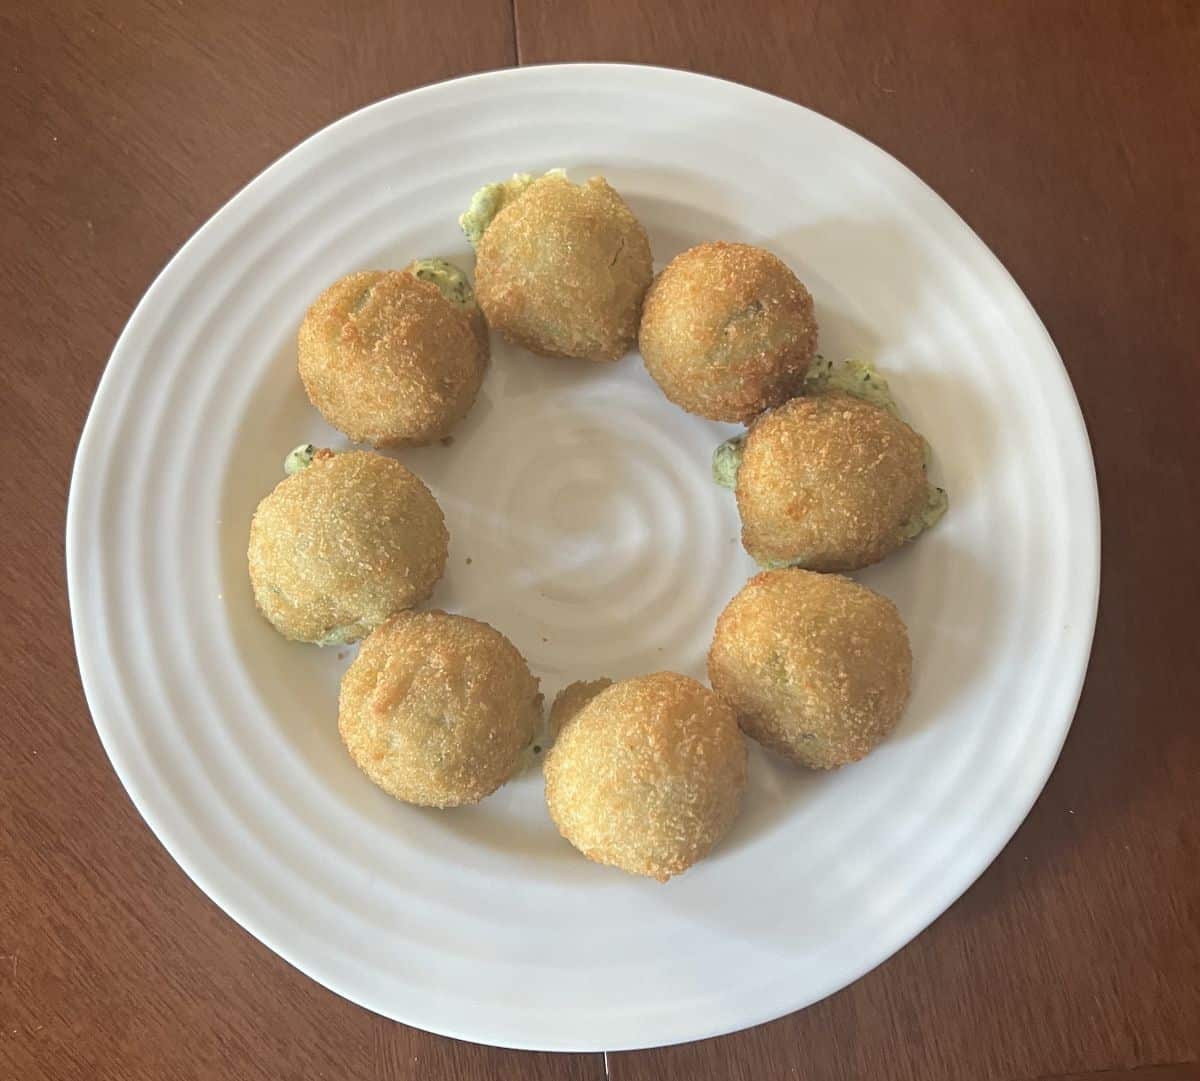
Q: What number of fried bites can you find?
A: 8